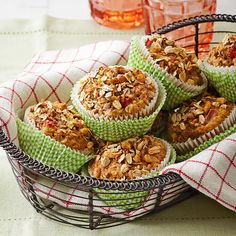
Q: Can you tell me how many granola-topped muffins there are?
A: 6